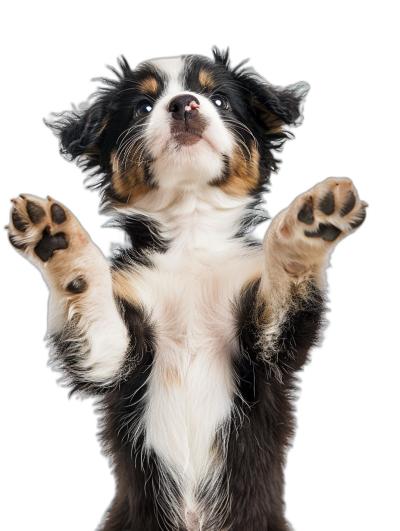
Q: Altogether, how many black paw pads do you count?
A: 11